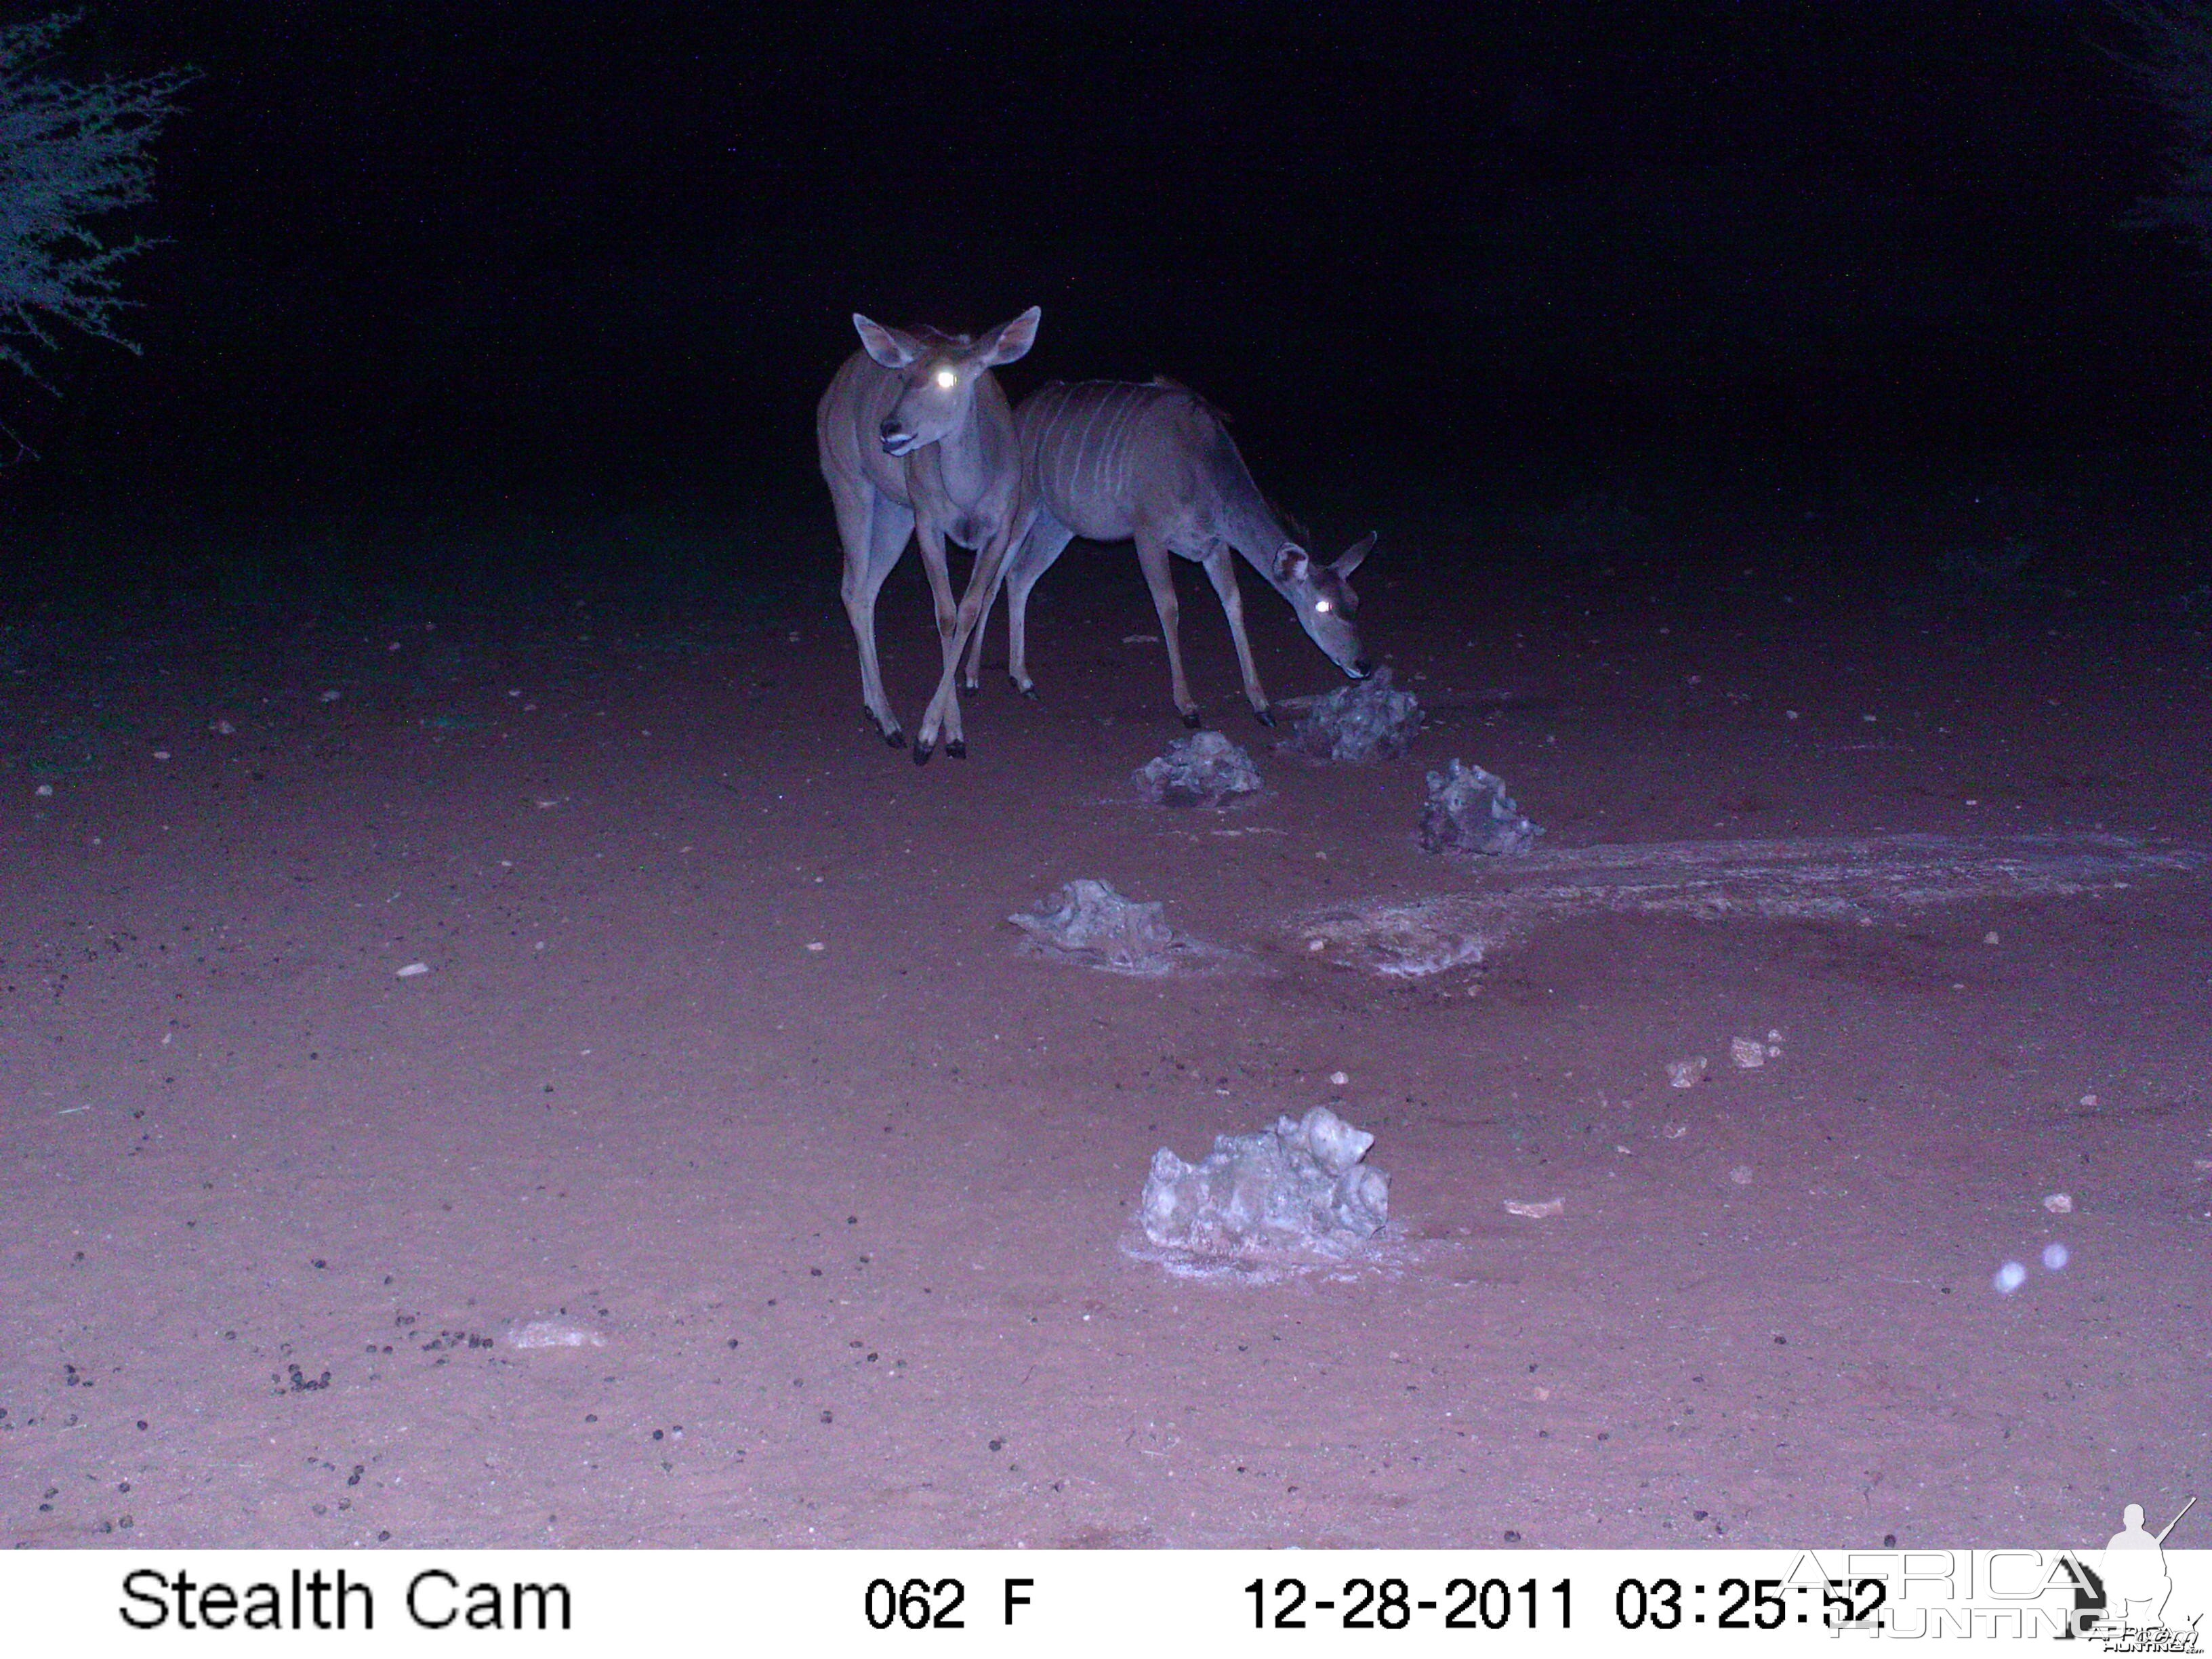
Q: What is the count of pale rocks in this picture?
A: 5